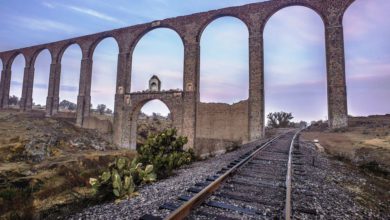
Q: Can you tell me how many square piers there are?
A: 8